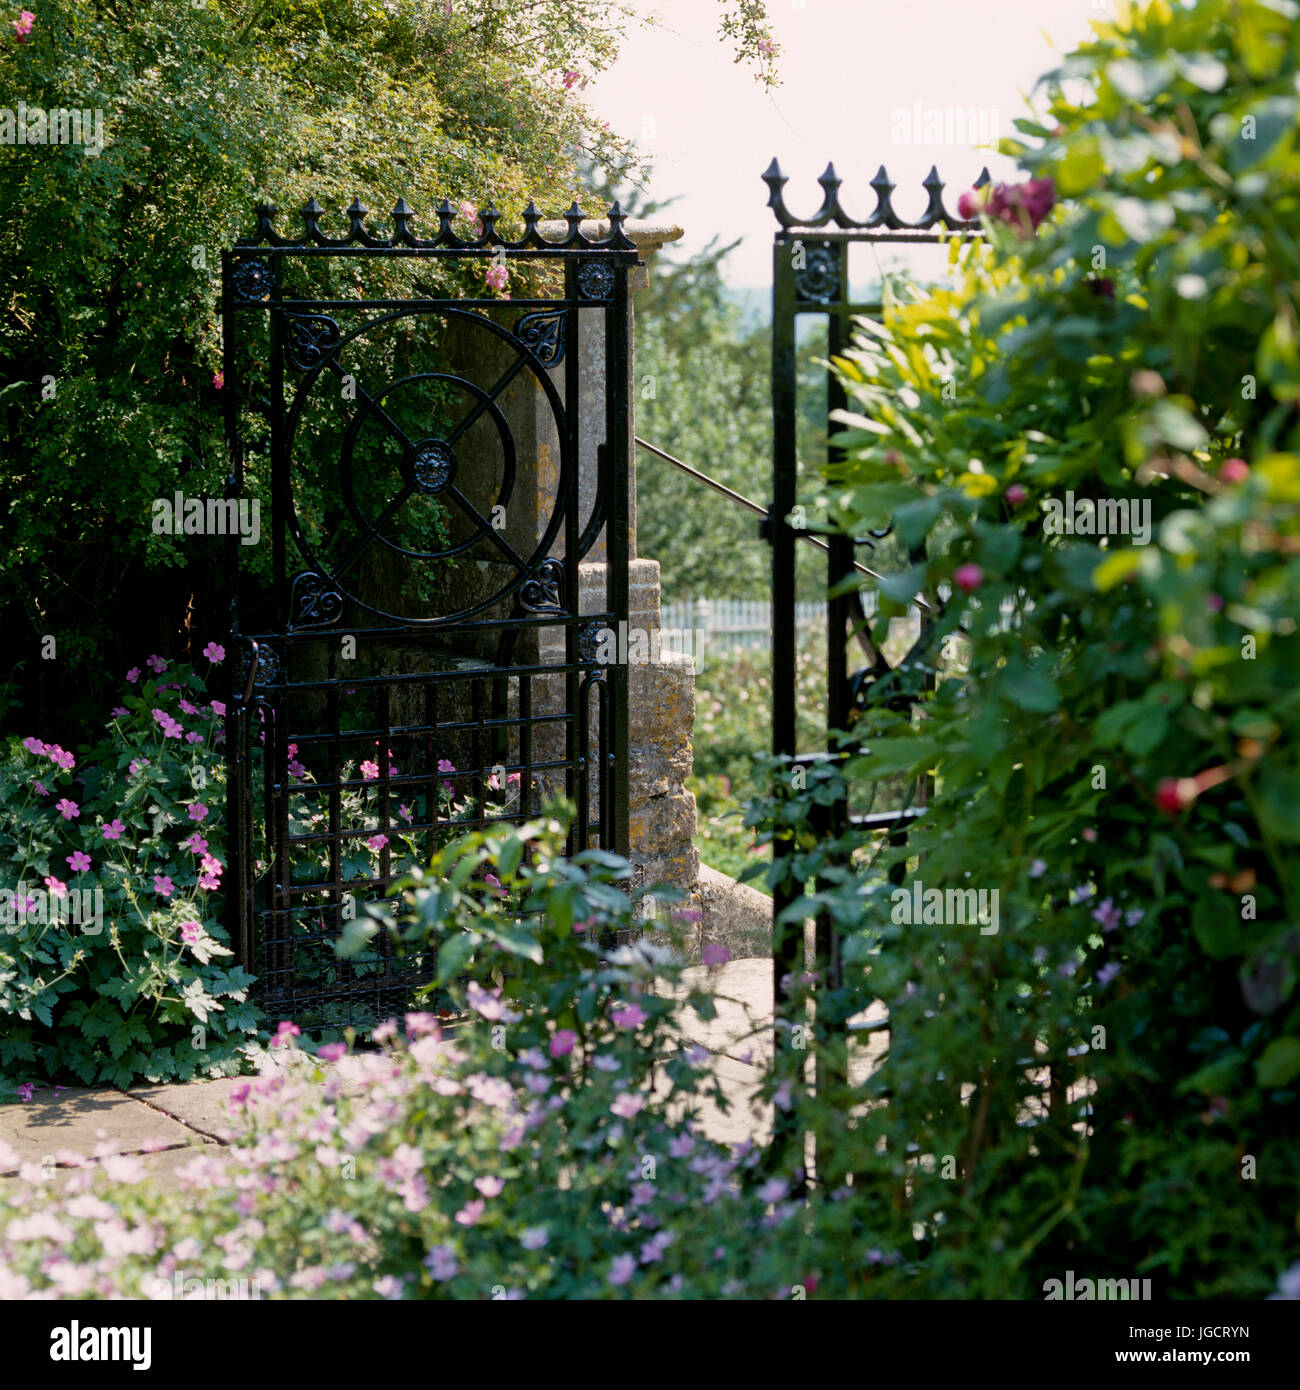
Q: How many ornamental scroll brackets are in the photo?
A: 4